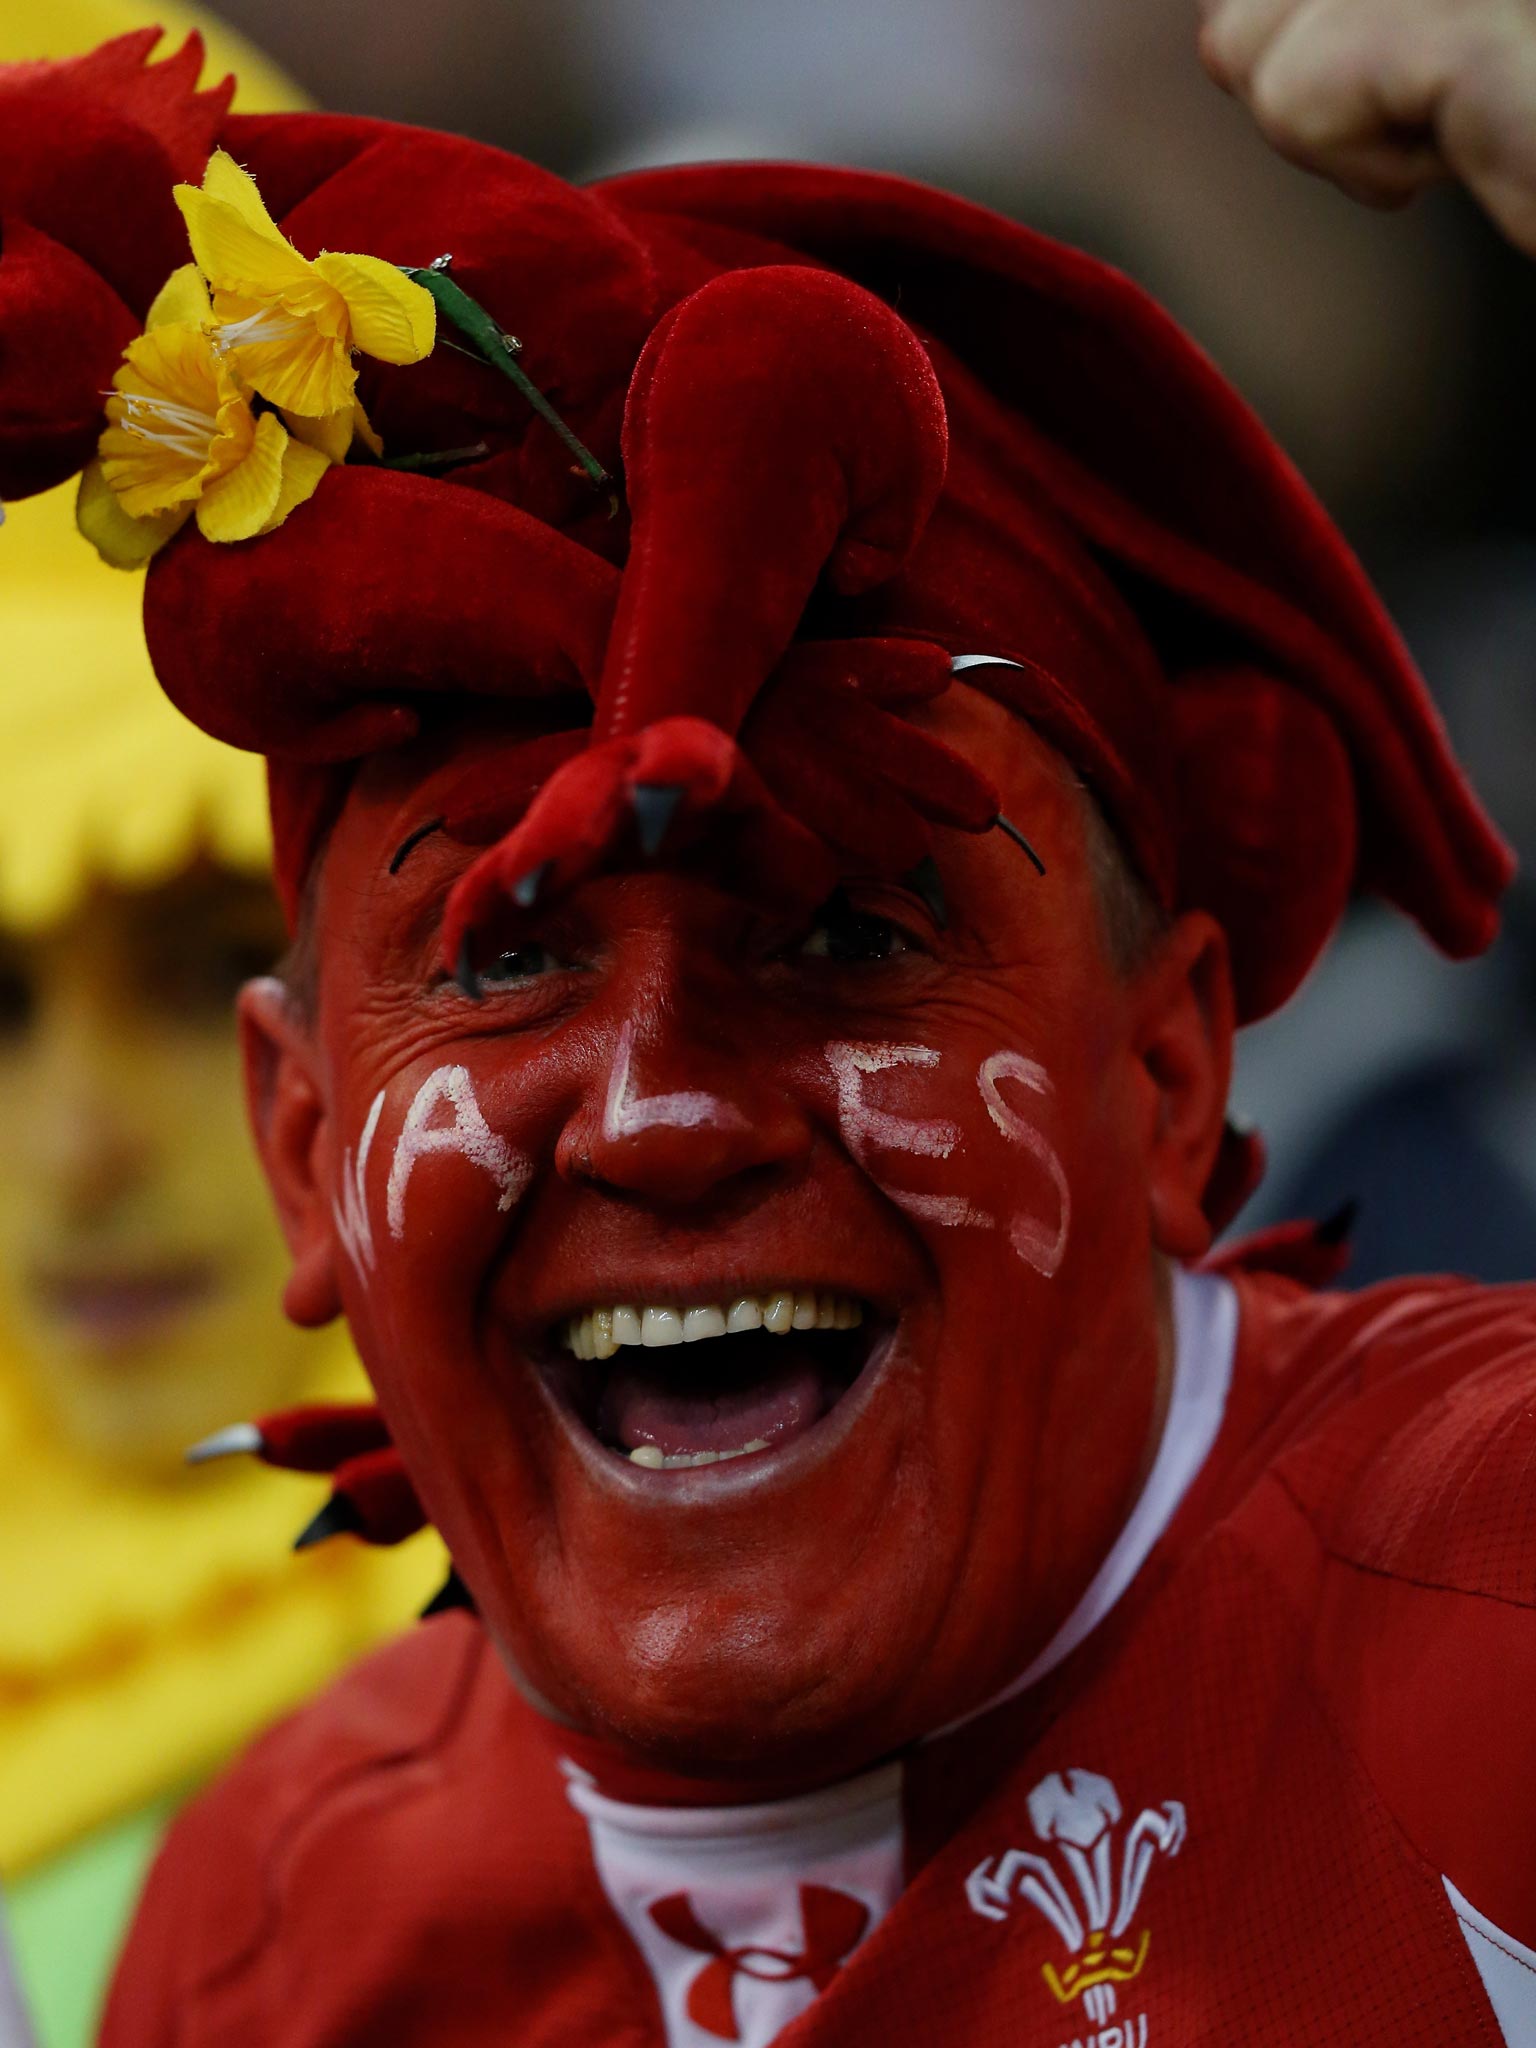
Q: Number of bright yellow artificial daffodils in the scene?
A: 2